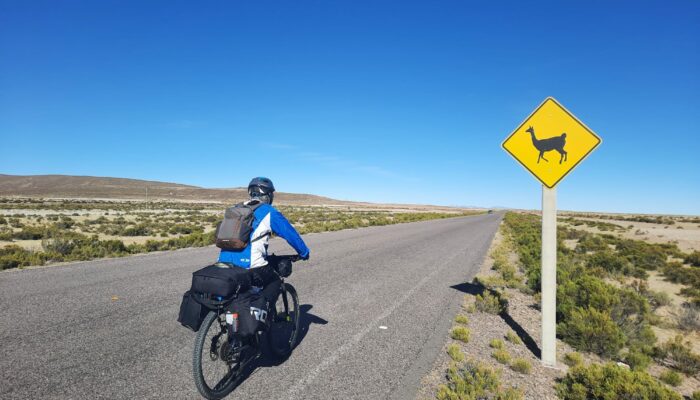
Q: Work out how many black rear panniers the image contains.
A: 2